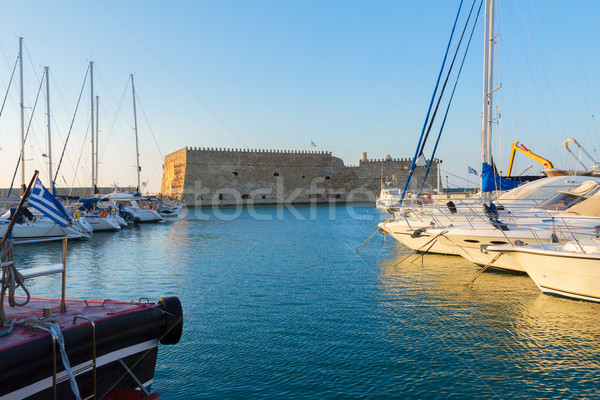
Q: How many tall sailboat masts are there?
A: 7